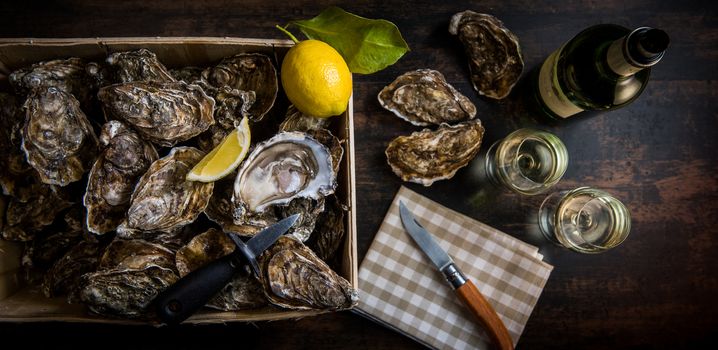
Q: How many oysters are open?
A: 1